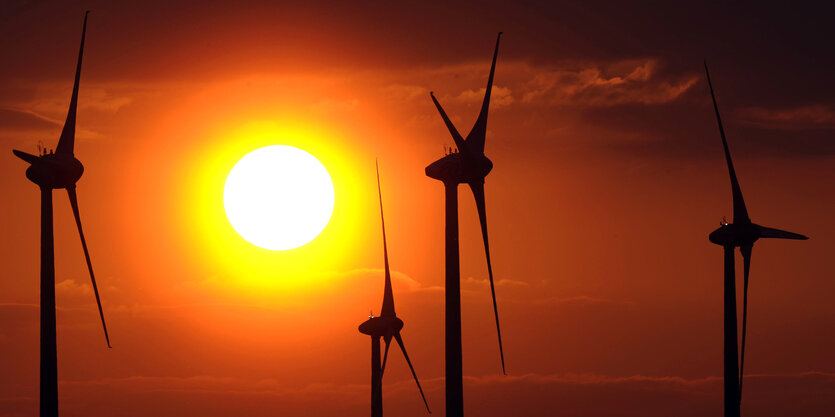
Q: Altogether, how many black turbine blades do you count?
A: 12